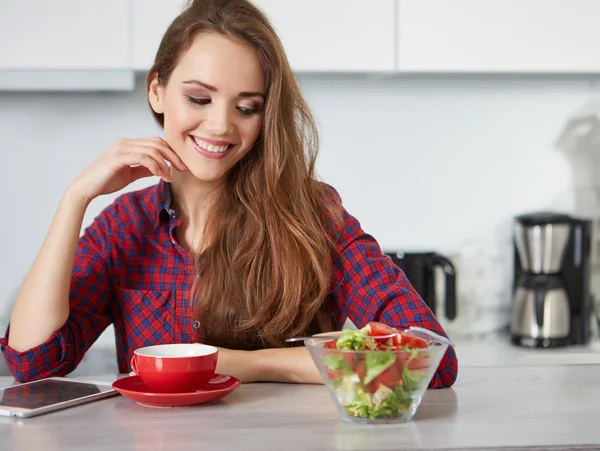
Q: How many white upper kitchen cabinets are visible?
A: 3